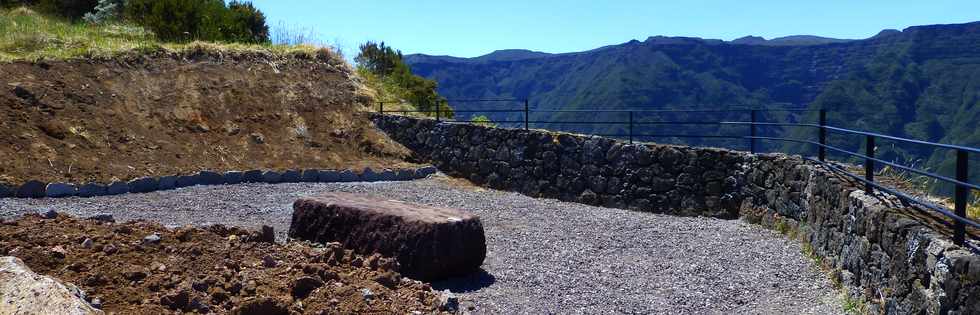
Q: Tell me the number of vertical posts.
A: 8